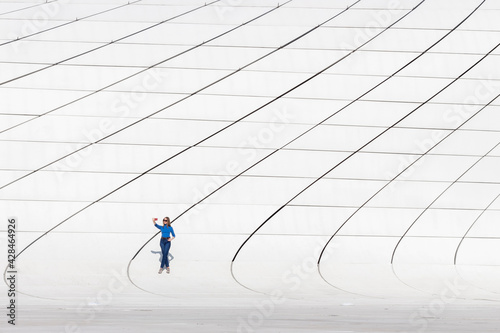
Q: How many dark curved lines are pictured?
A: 11